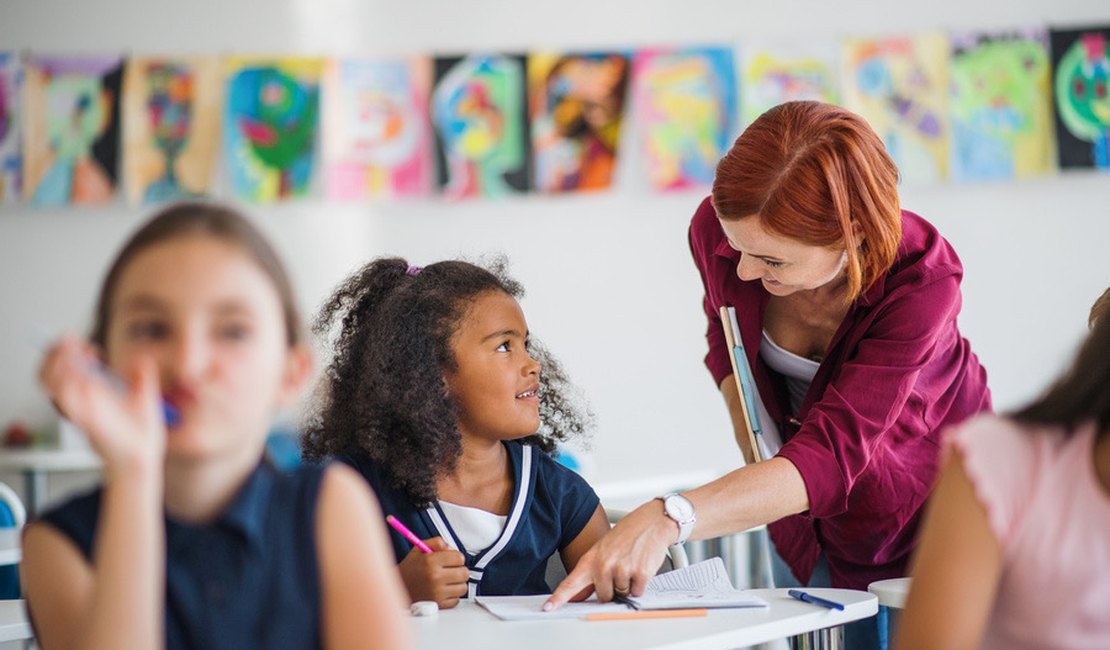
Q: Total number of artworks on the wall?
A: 12